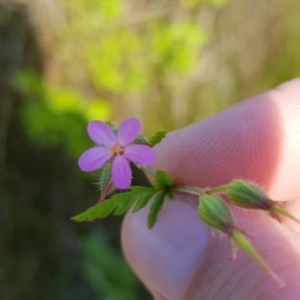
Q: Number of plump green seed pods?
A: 2